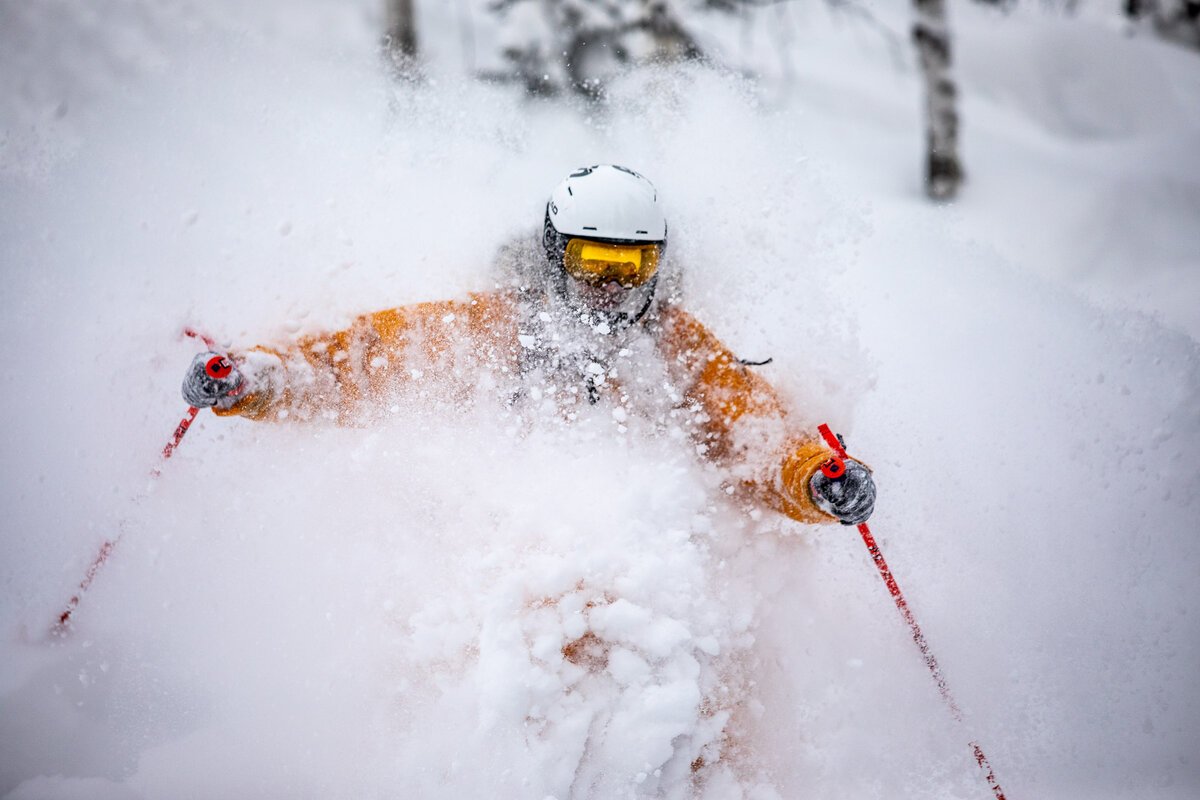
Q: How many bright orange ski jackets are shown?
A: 1